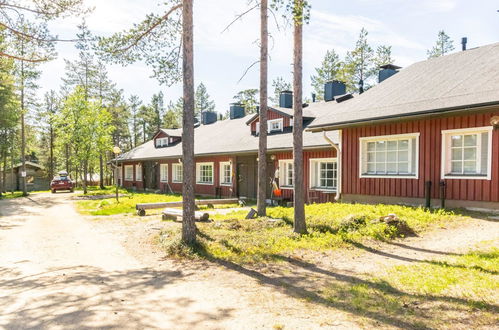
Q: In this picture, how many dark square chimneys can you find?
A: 5